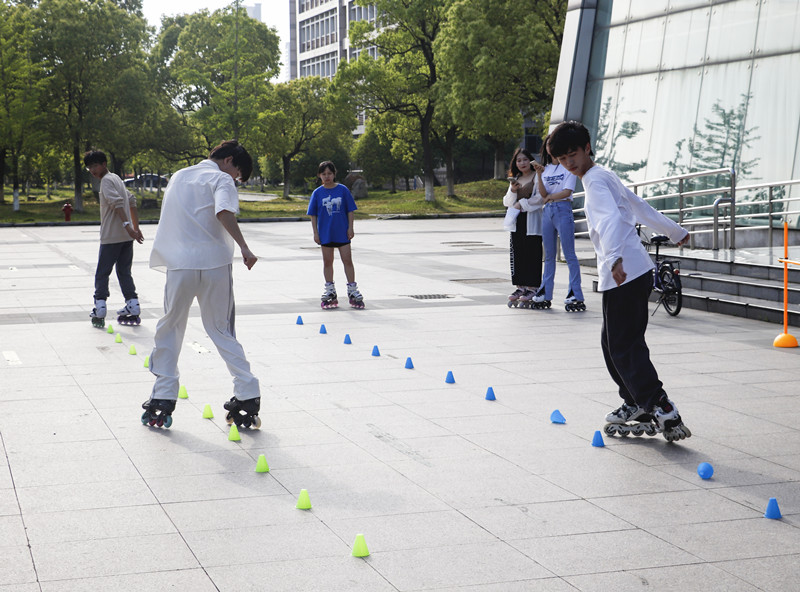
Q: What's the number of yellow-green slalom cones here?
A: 10